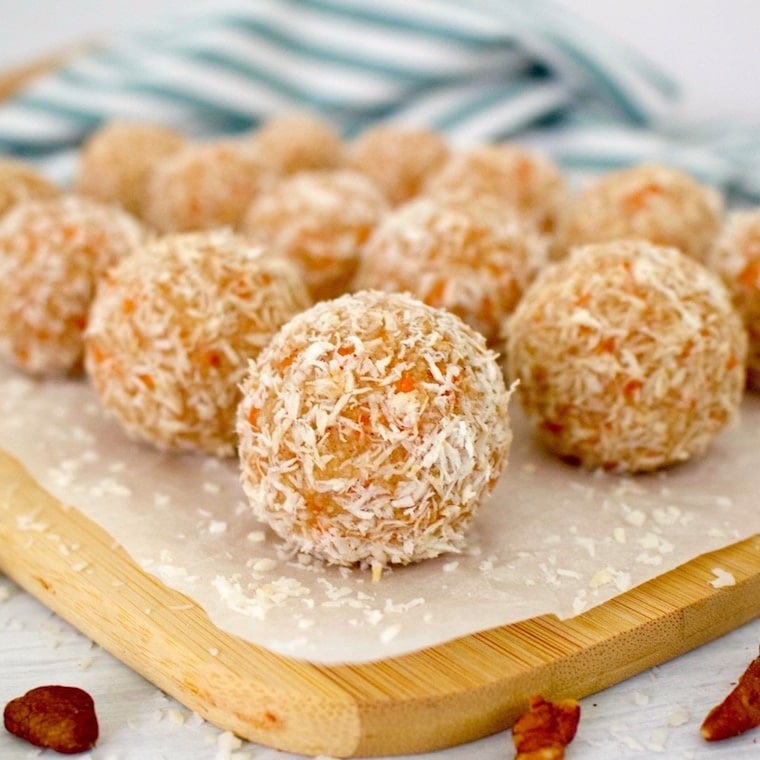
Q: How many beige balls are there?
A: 14